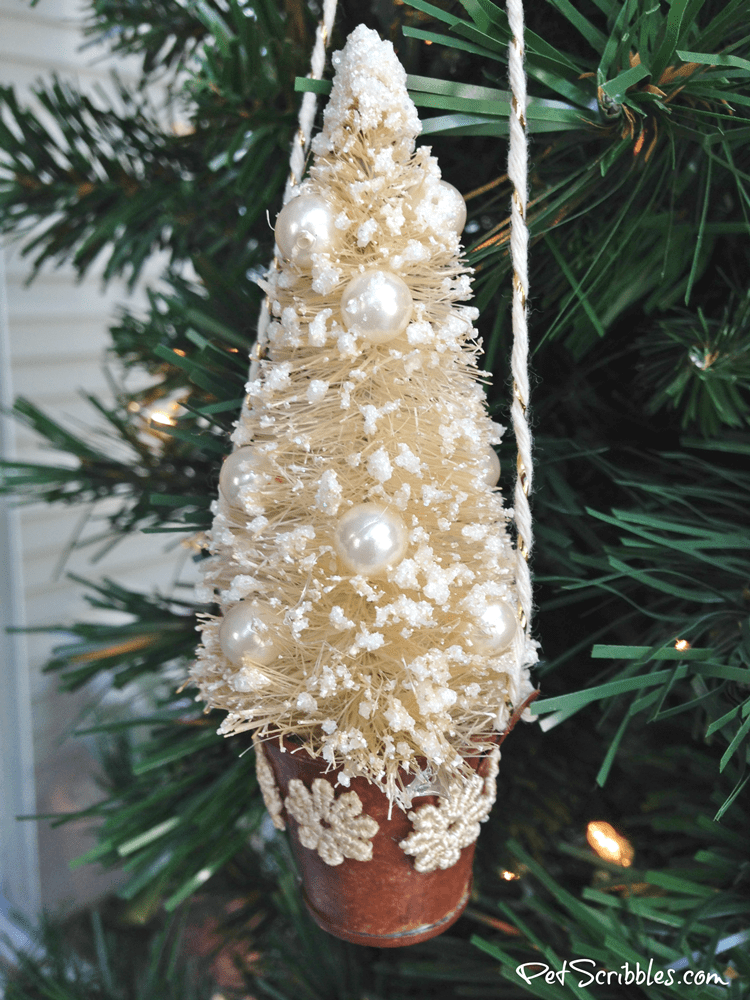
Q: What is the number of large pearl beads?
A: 8